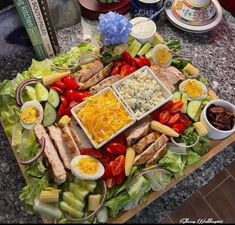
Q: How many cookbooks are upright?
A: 3